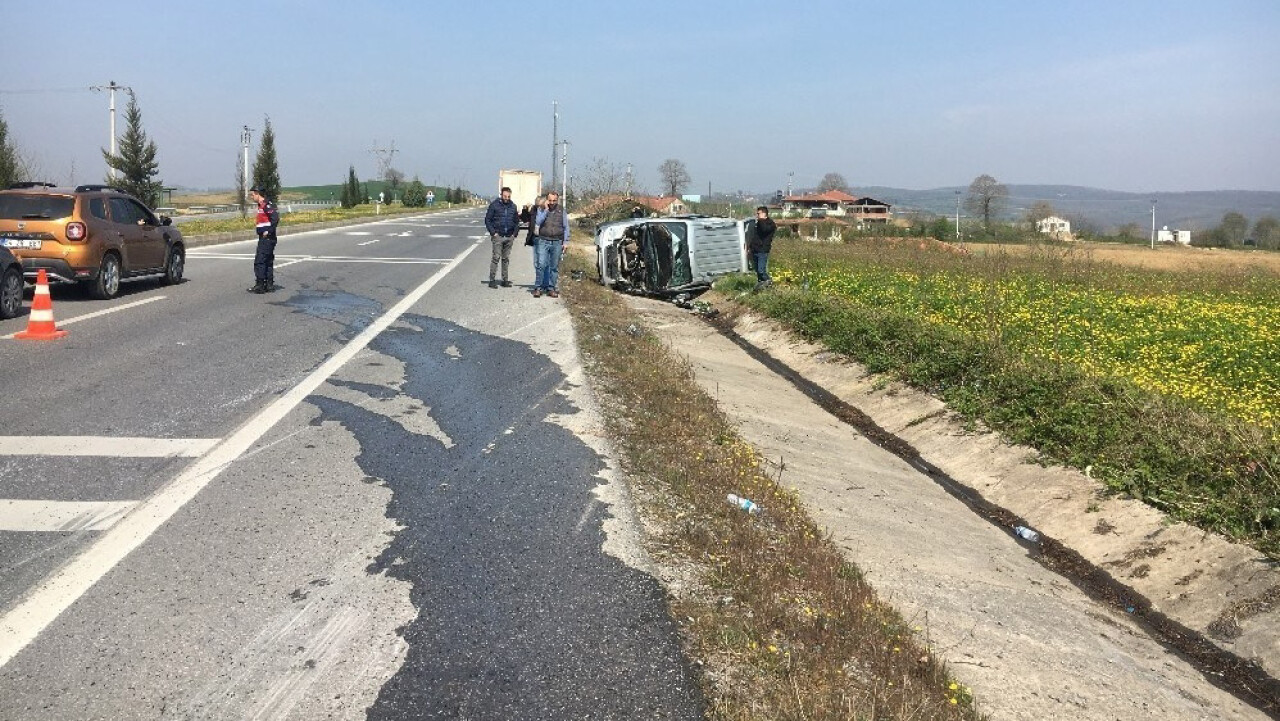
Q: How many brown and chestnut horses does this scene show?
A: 0